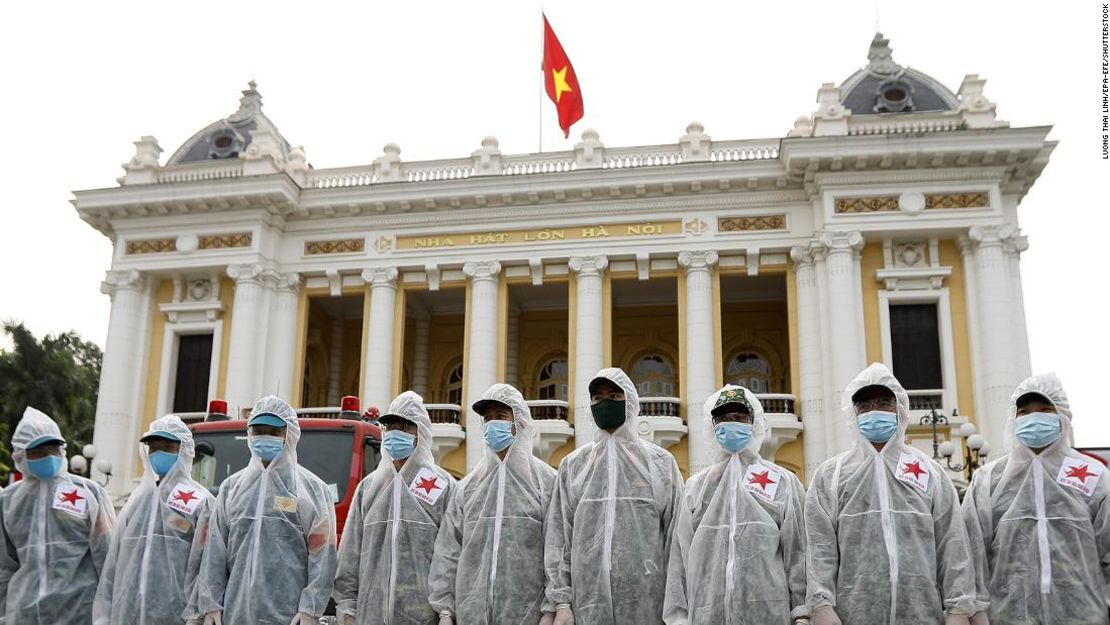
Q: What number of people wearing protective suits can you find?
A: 9